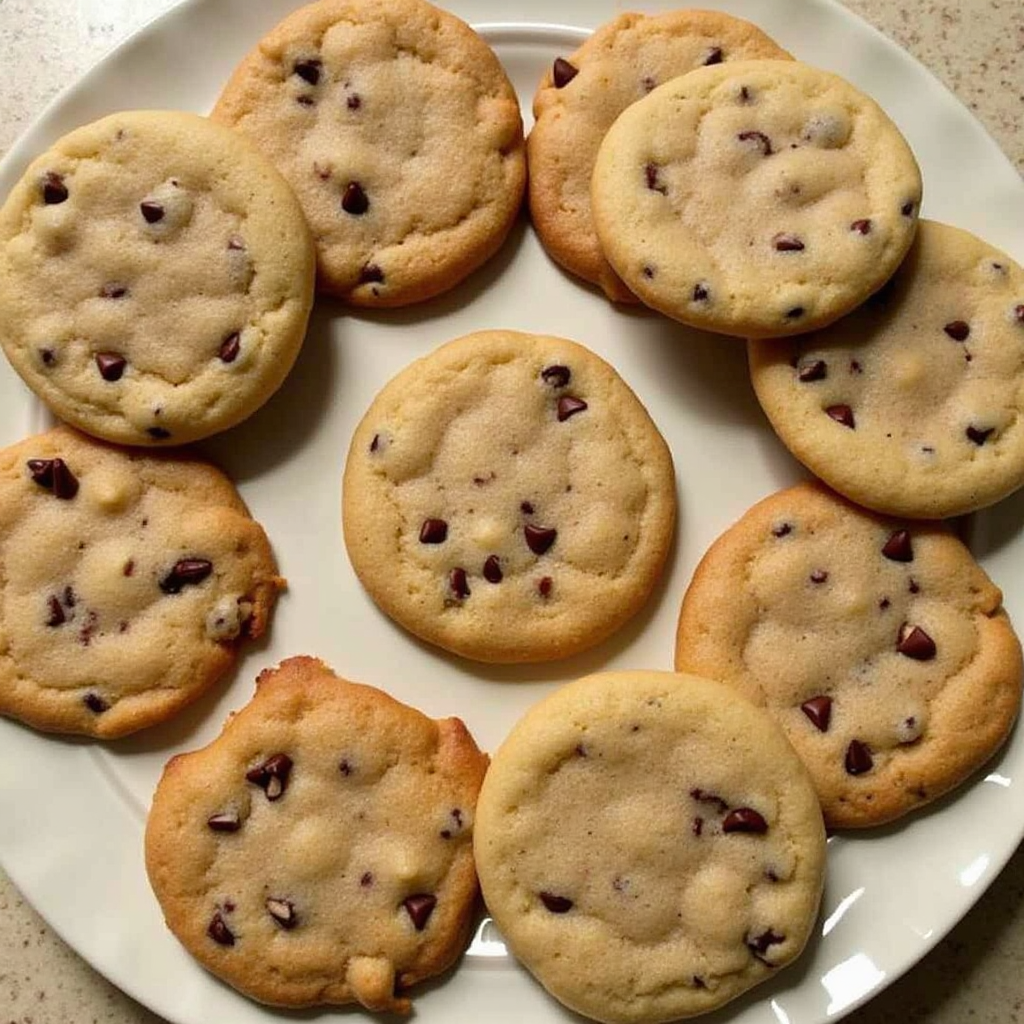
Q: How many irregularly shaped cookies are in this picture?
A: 2